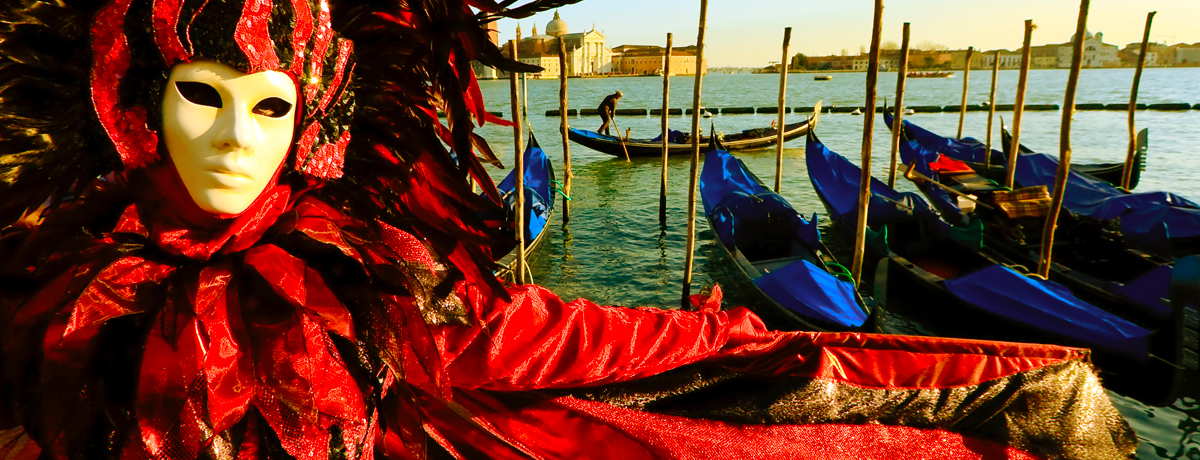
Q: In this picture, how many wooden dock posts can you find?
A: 12